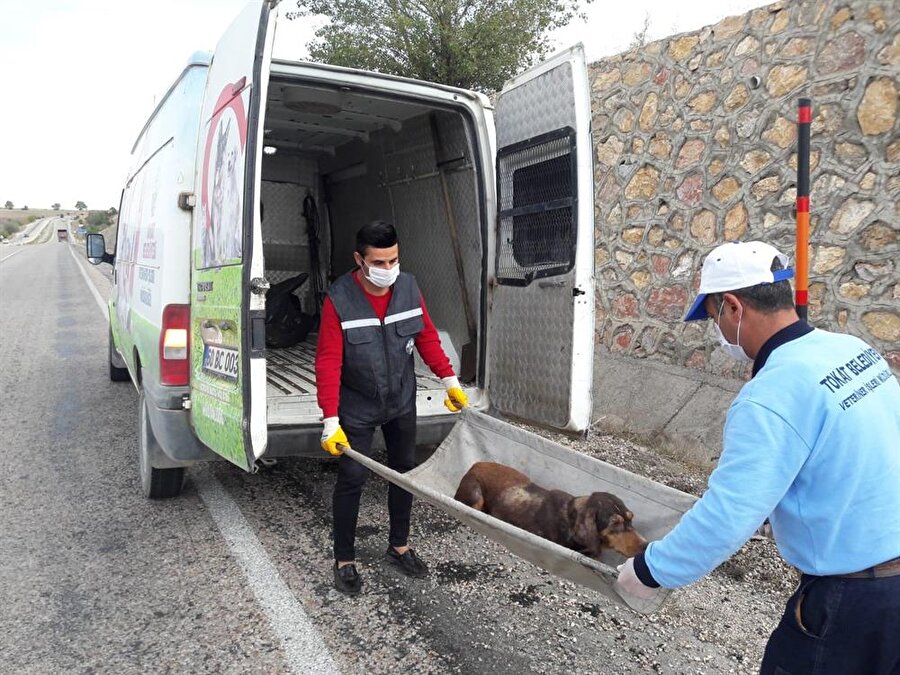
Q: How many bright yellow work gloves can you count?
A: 2